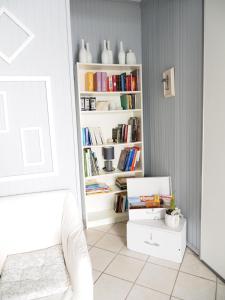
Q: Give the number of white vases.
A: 6